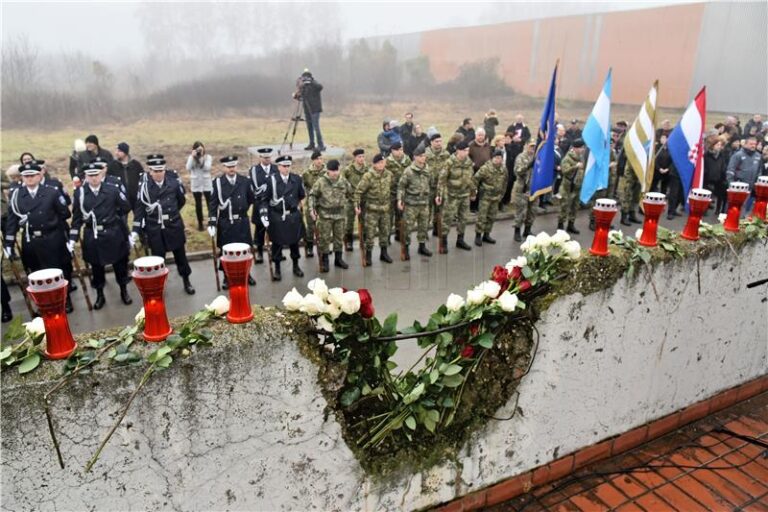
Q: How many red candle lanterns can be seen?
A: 8